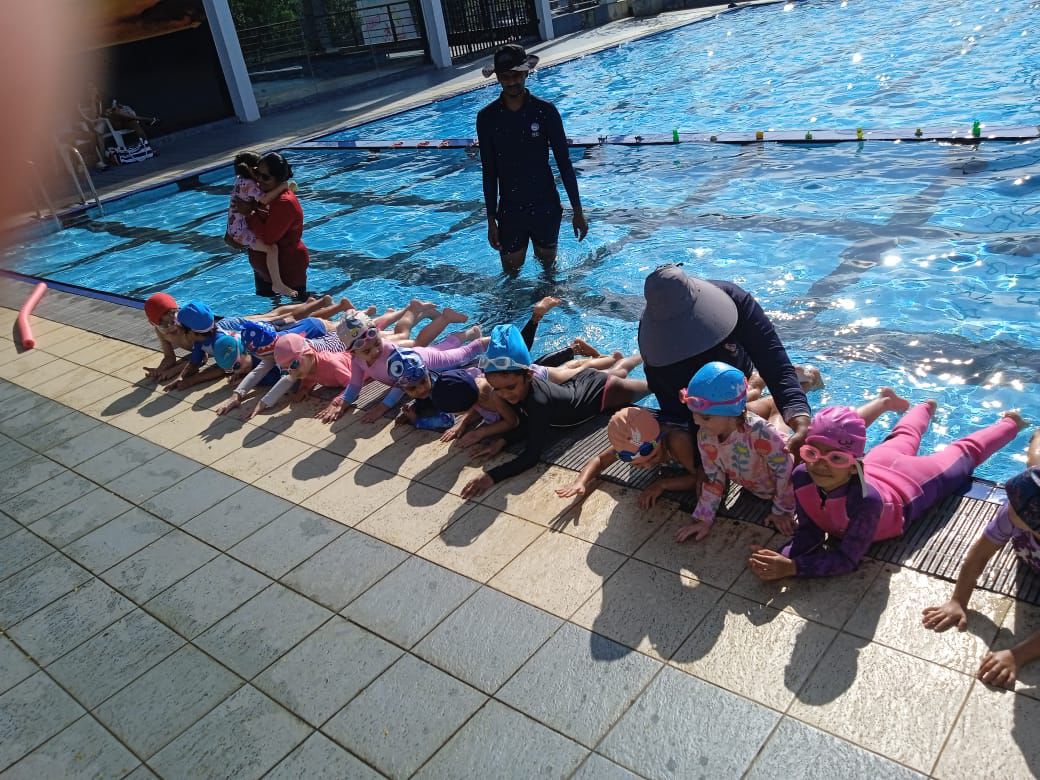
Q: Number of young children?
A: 14